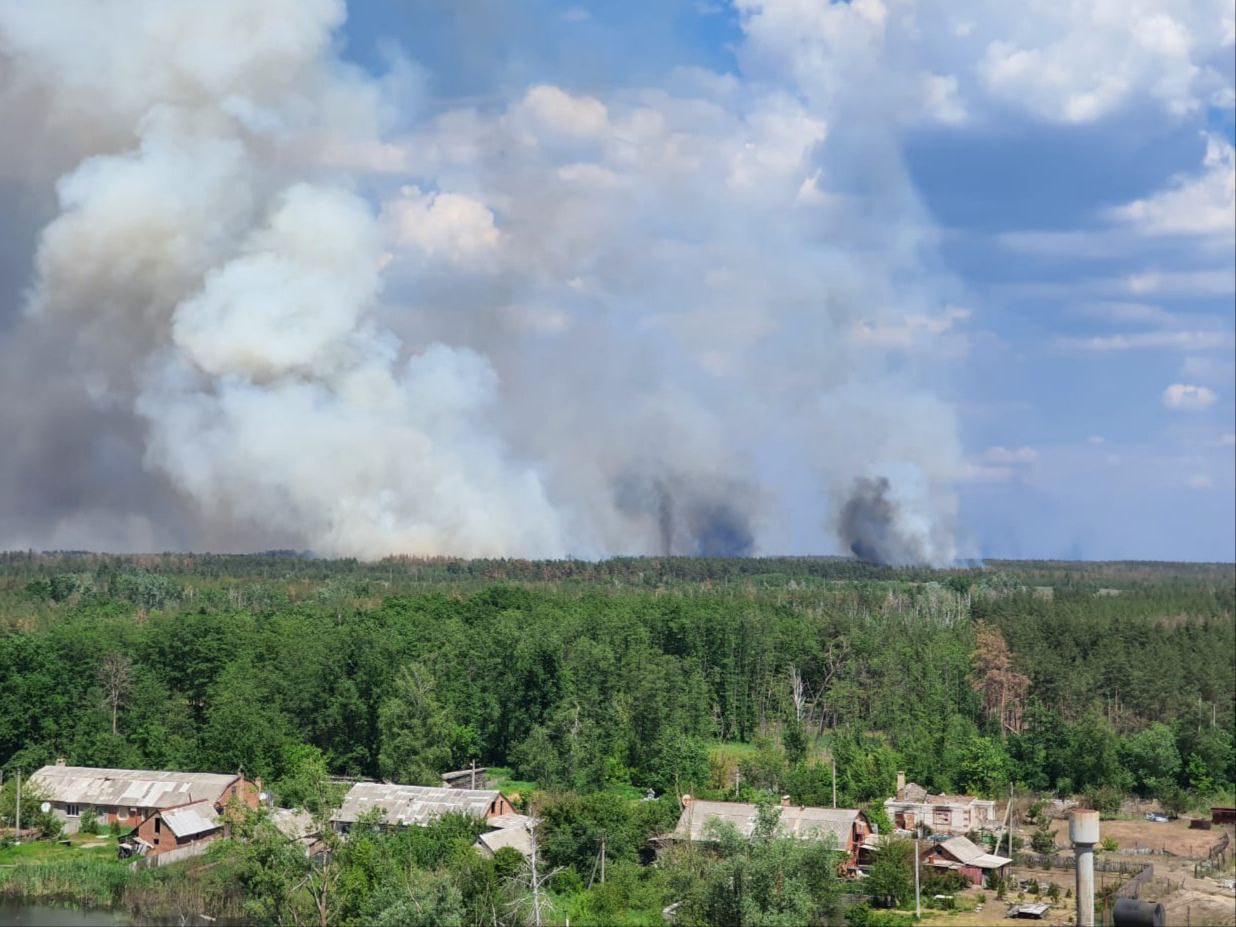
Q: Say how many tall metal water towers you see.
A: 1